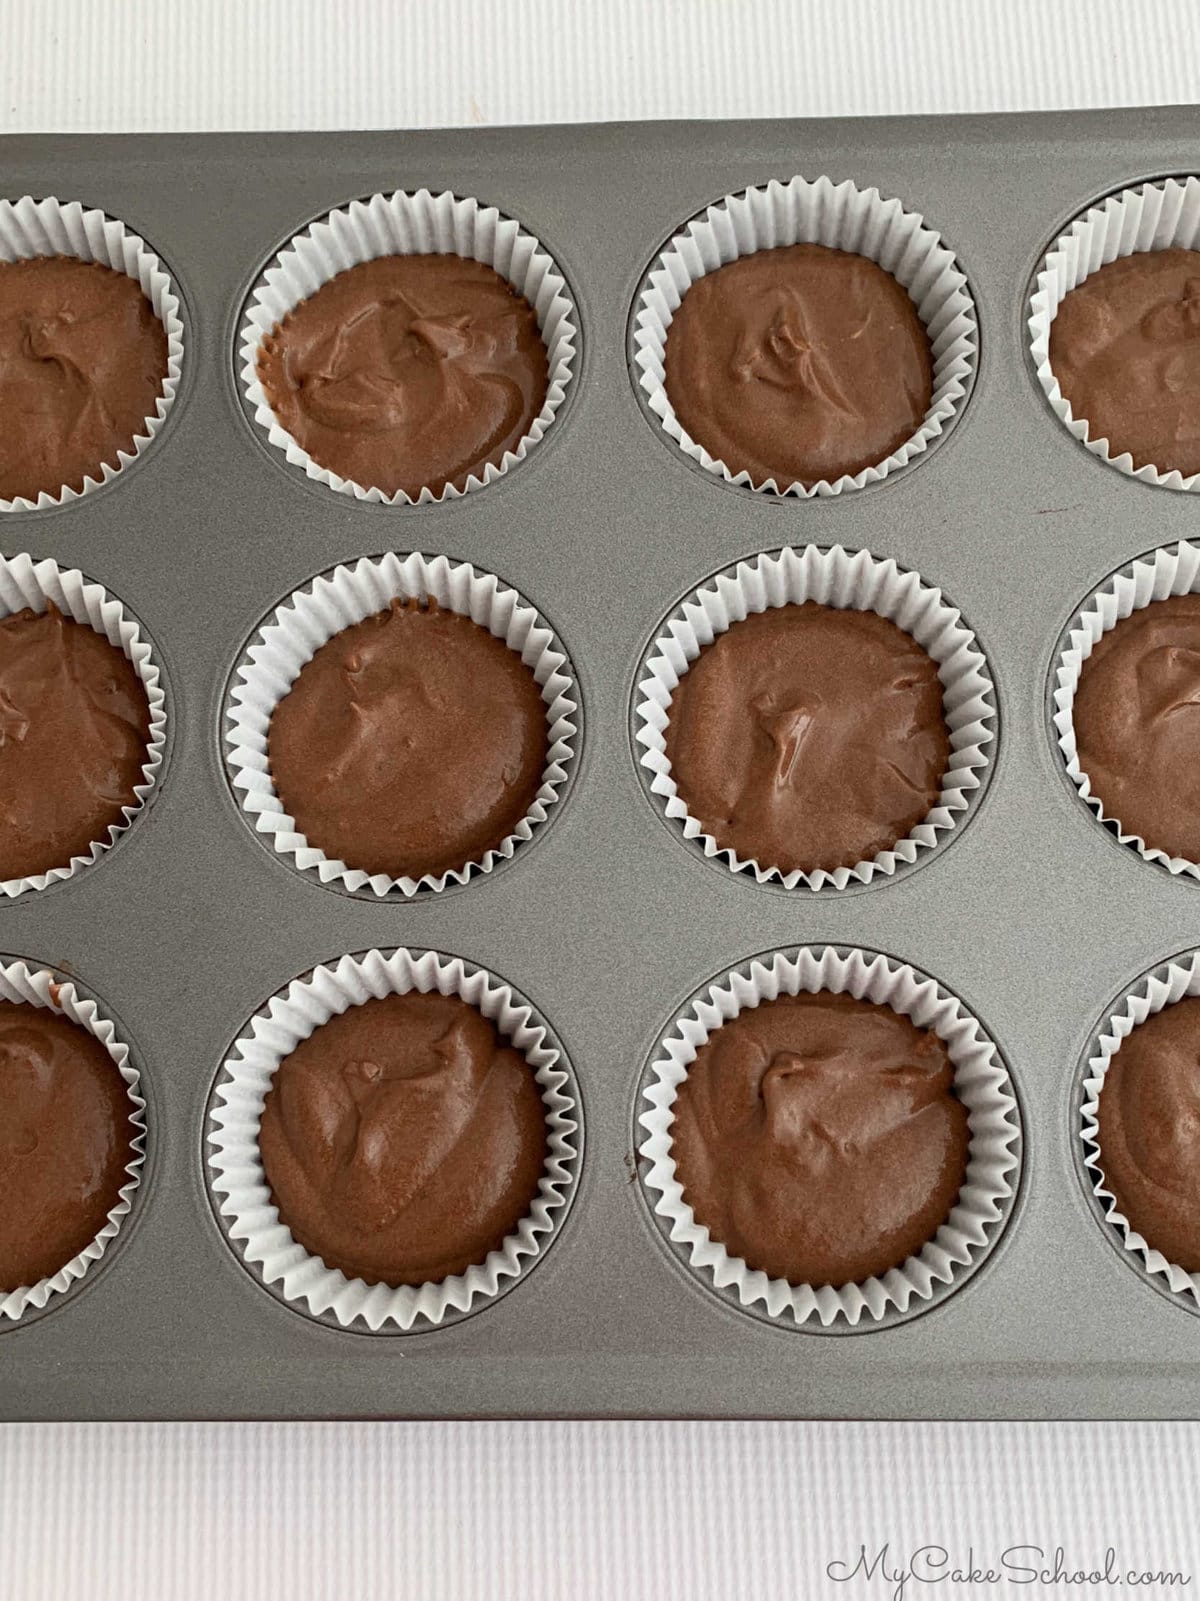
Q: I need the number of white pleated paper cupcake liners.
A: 12